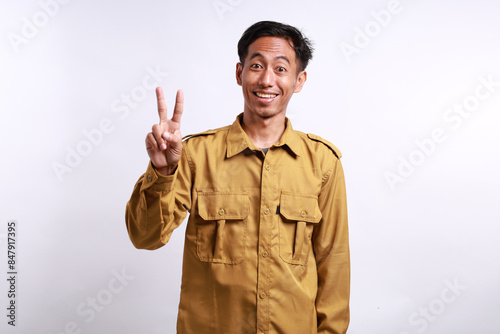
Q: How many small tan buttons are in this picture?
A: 7